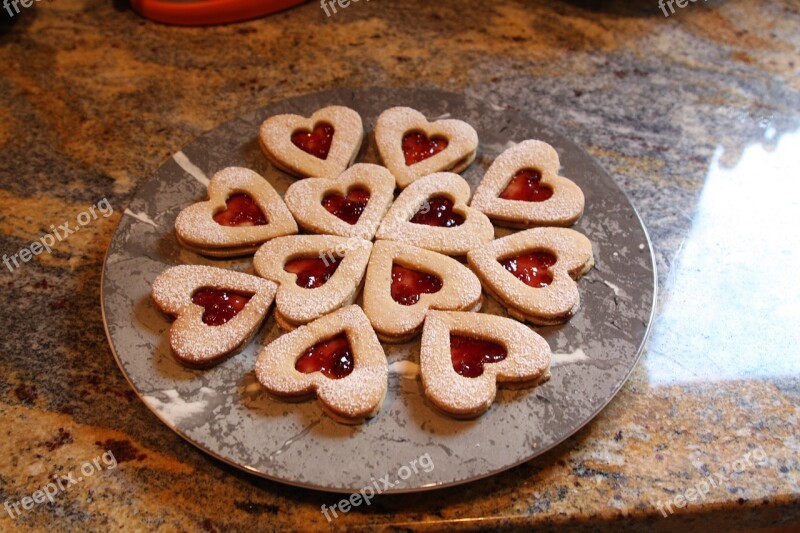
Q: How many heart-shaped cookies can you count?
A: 12